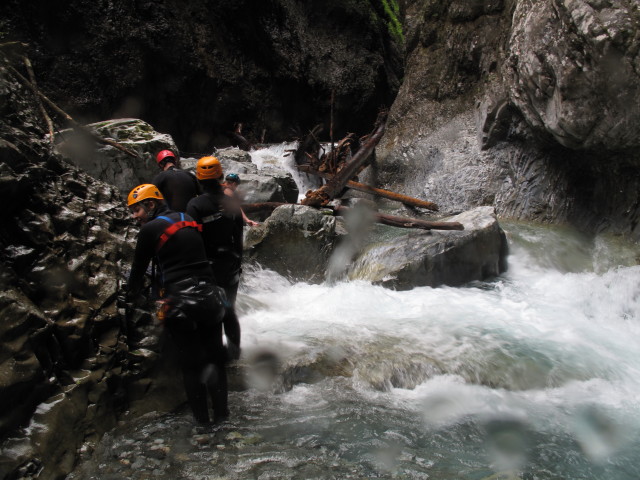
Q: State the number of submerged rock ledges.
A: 1